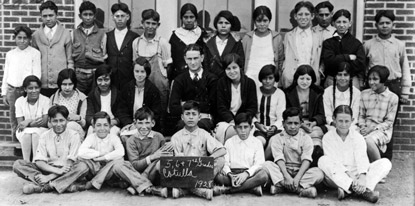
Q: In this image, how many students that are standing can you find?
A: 12